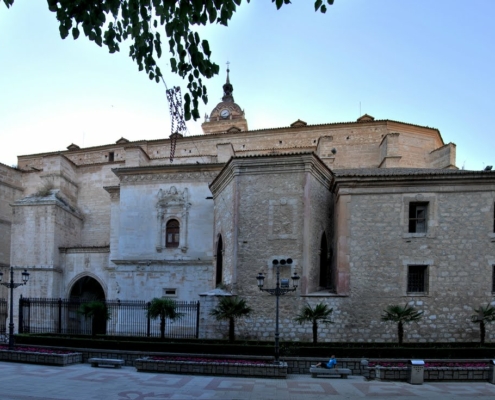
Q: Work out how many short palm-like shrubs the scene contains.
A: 6